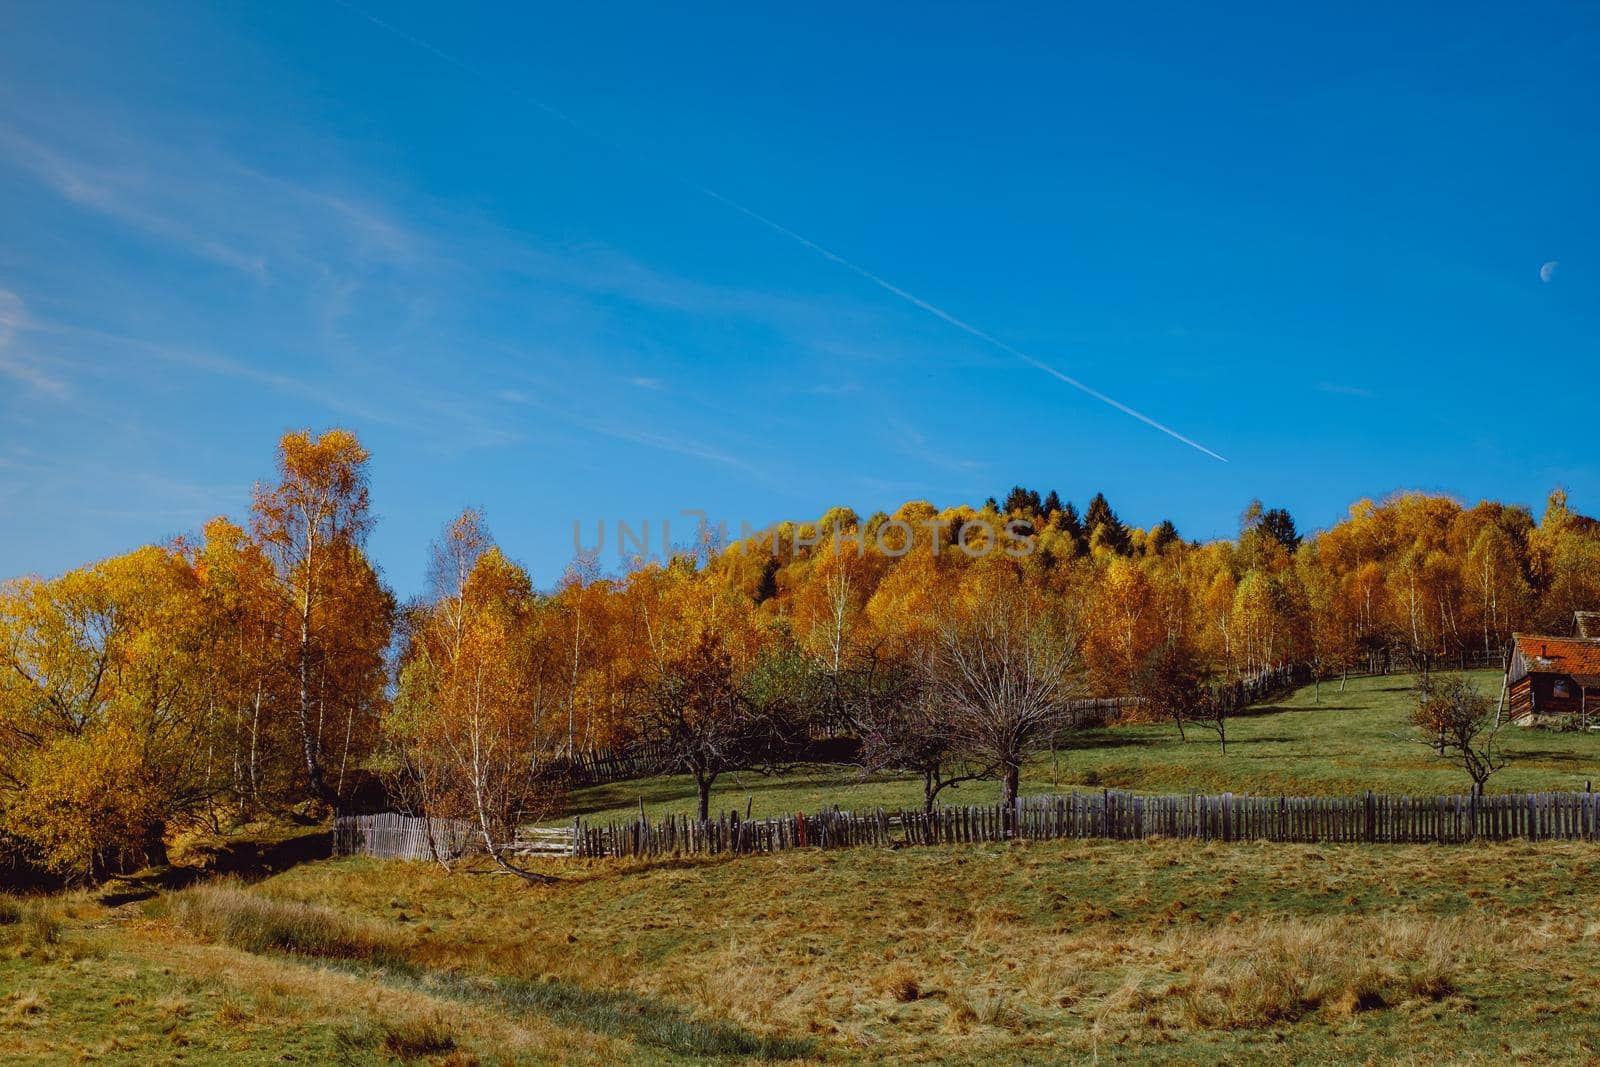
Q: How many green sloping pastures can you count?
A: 1